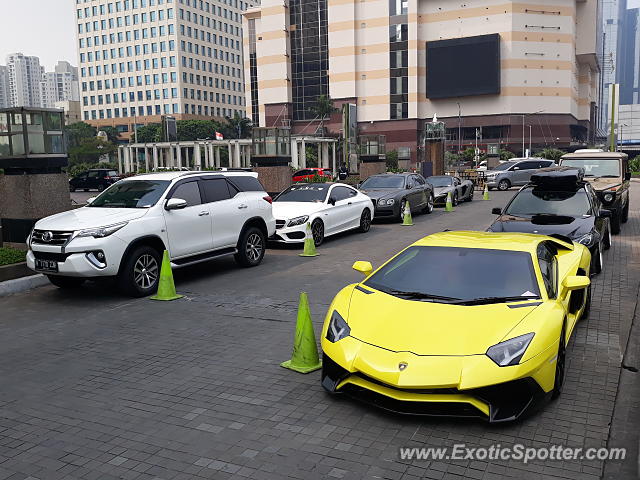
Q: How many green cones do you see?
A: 6